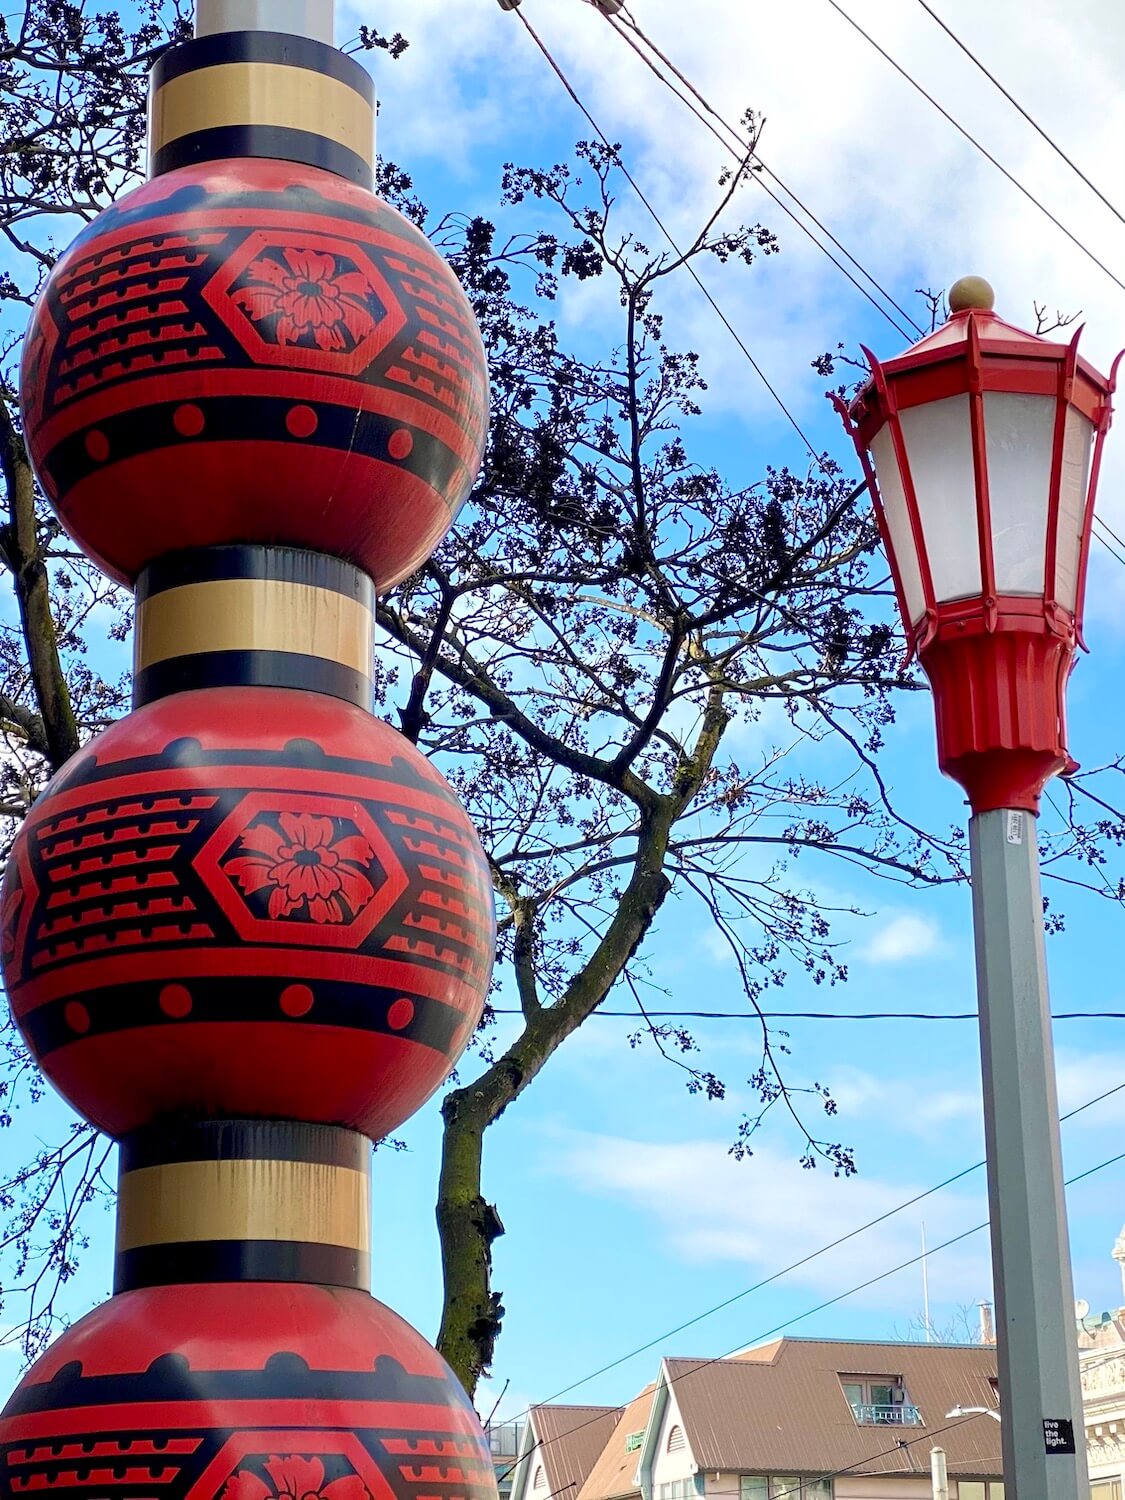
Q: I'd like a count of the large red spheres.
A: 3